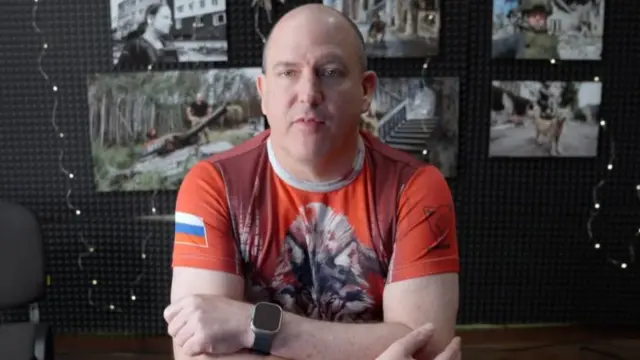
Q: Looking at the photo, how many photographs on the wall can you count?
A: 6